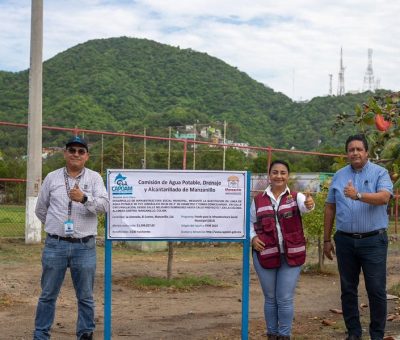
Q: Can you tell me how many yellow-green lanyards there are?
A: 0